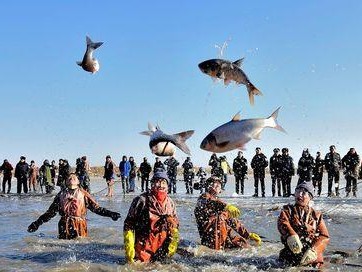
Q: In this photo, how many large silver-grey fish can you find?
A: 4